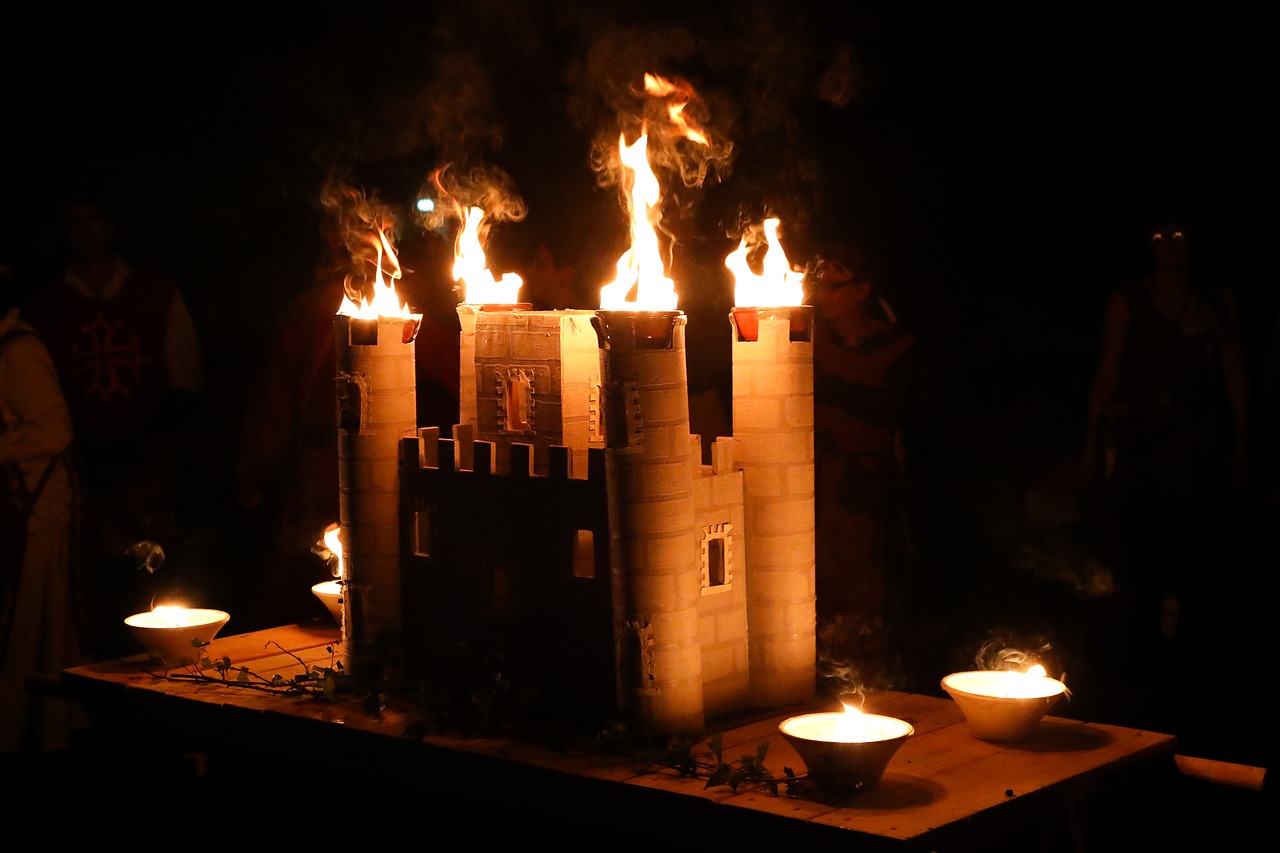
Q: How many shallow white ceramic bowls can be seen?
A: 4